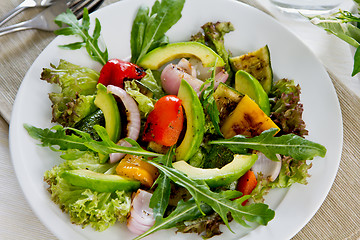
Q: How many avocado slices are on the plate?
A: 6